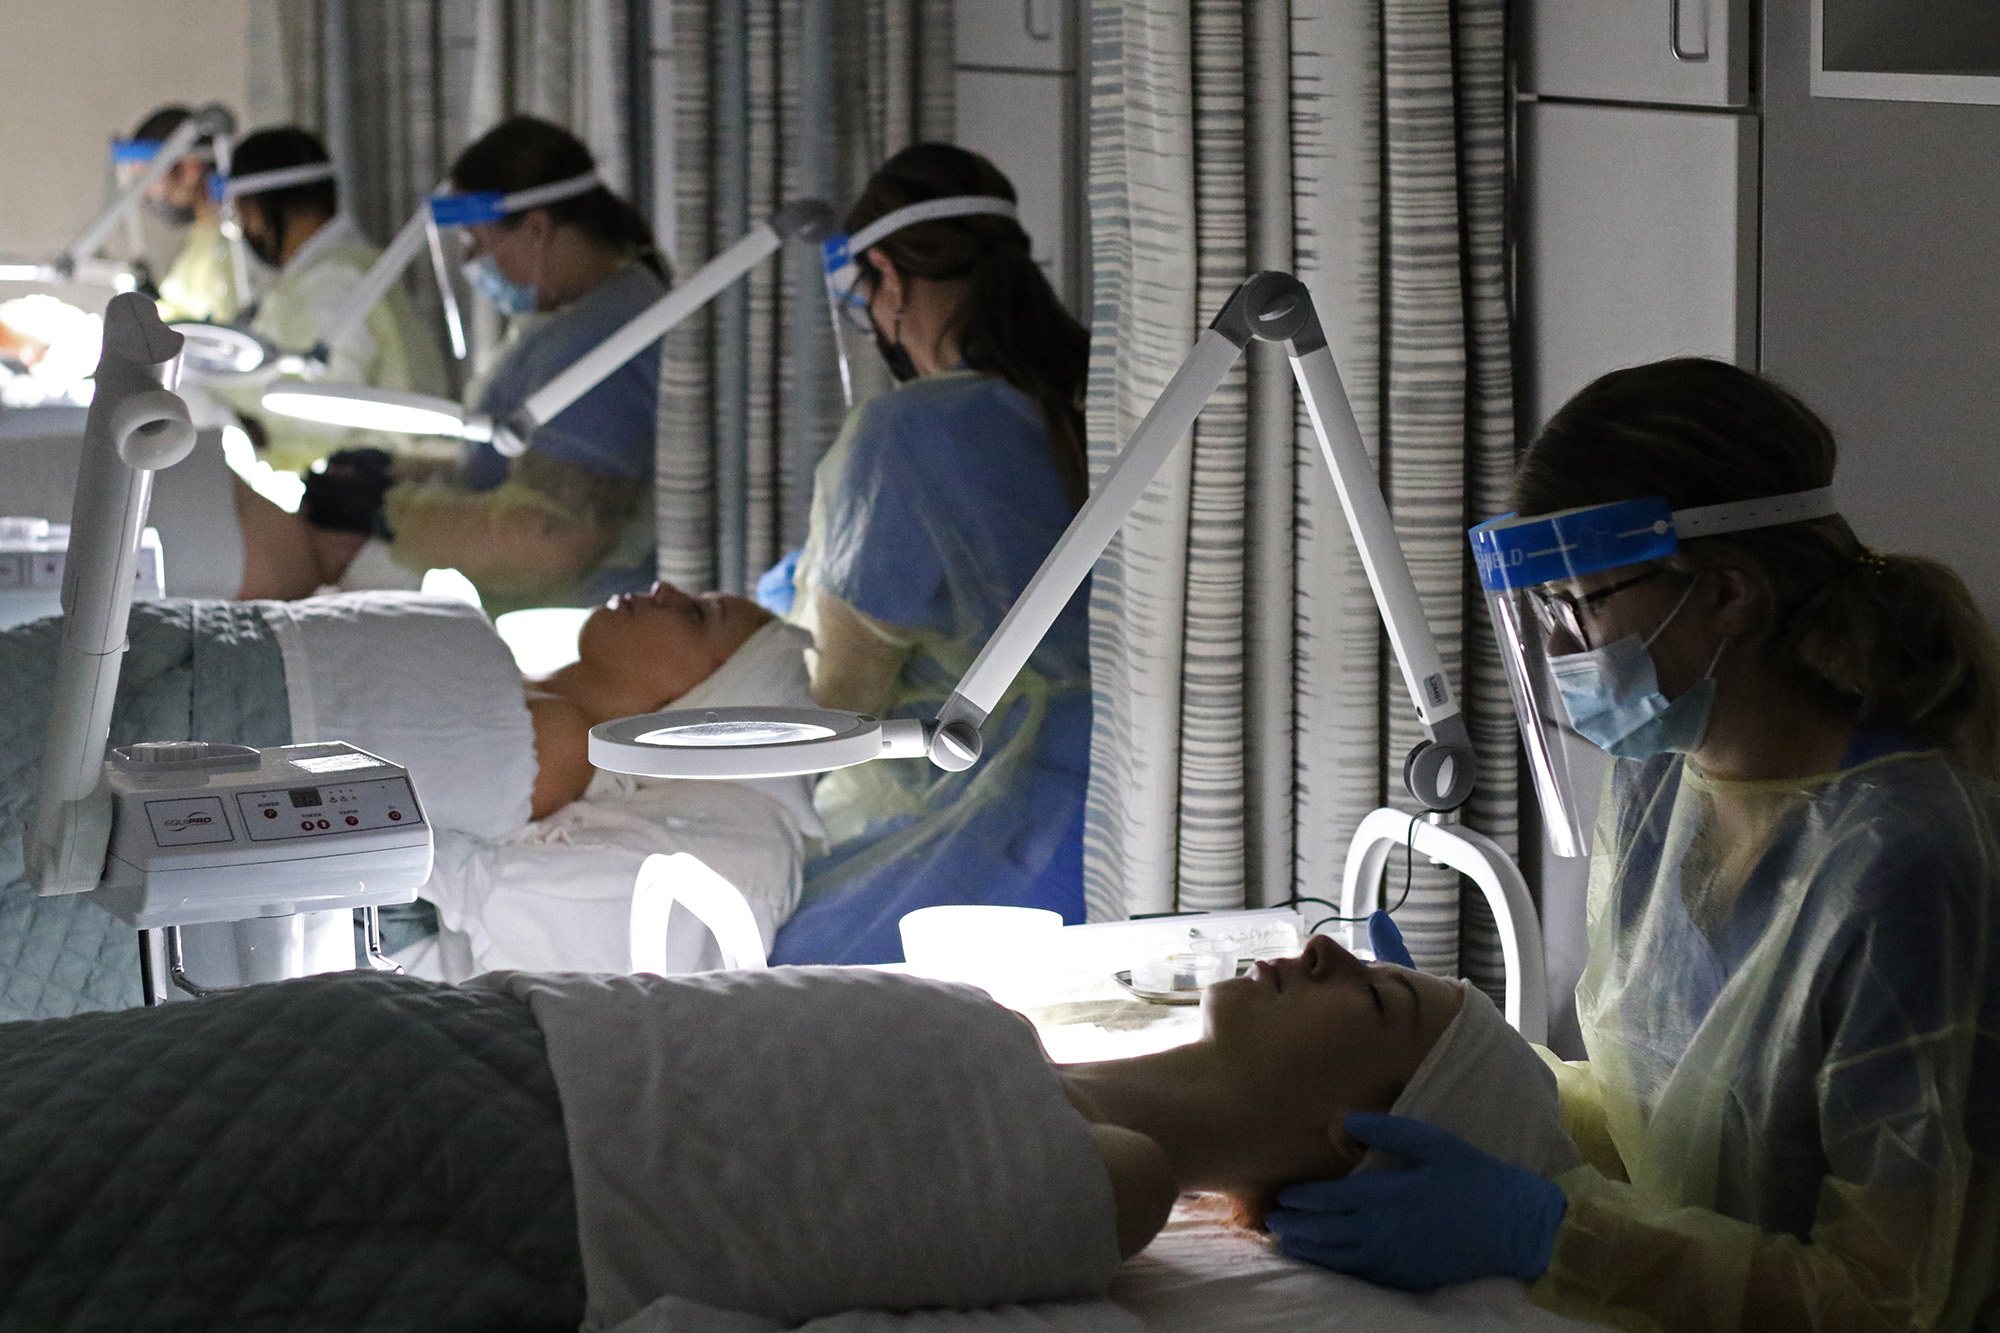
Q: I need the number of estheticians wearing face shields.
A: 5